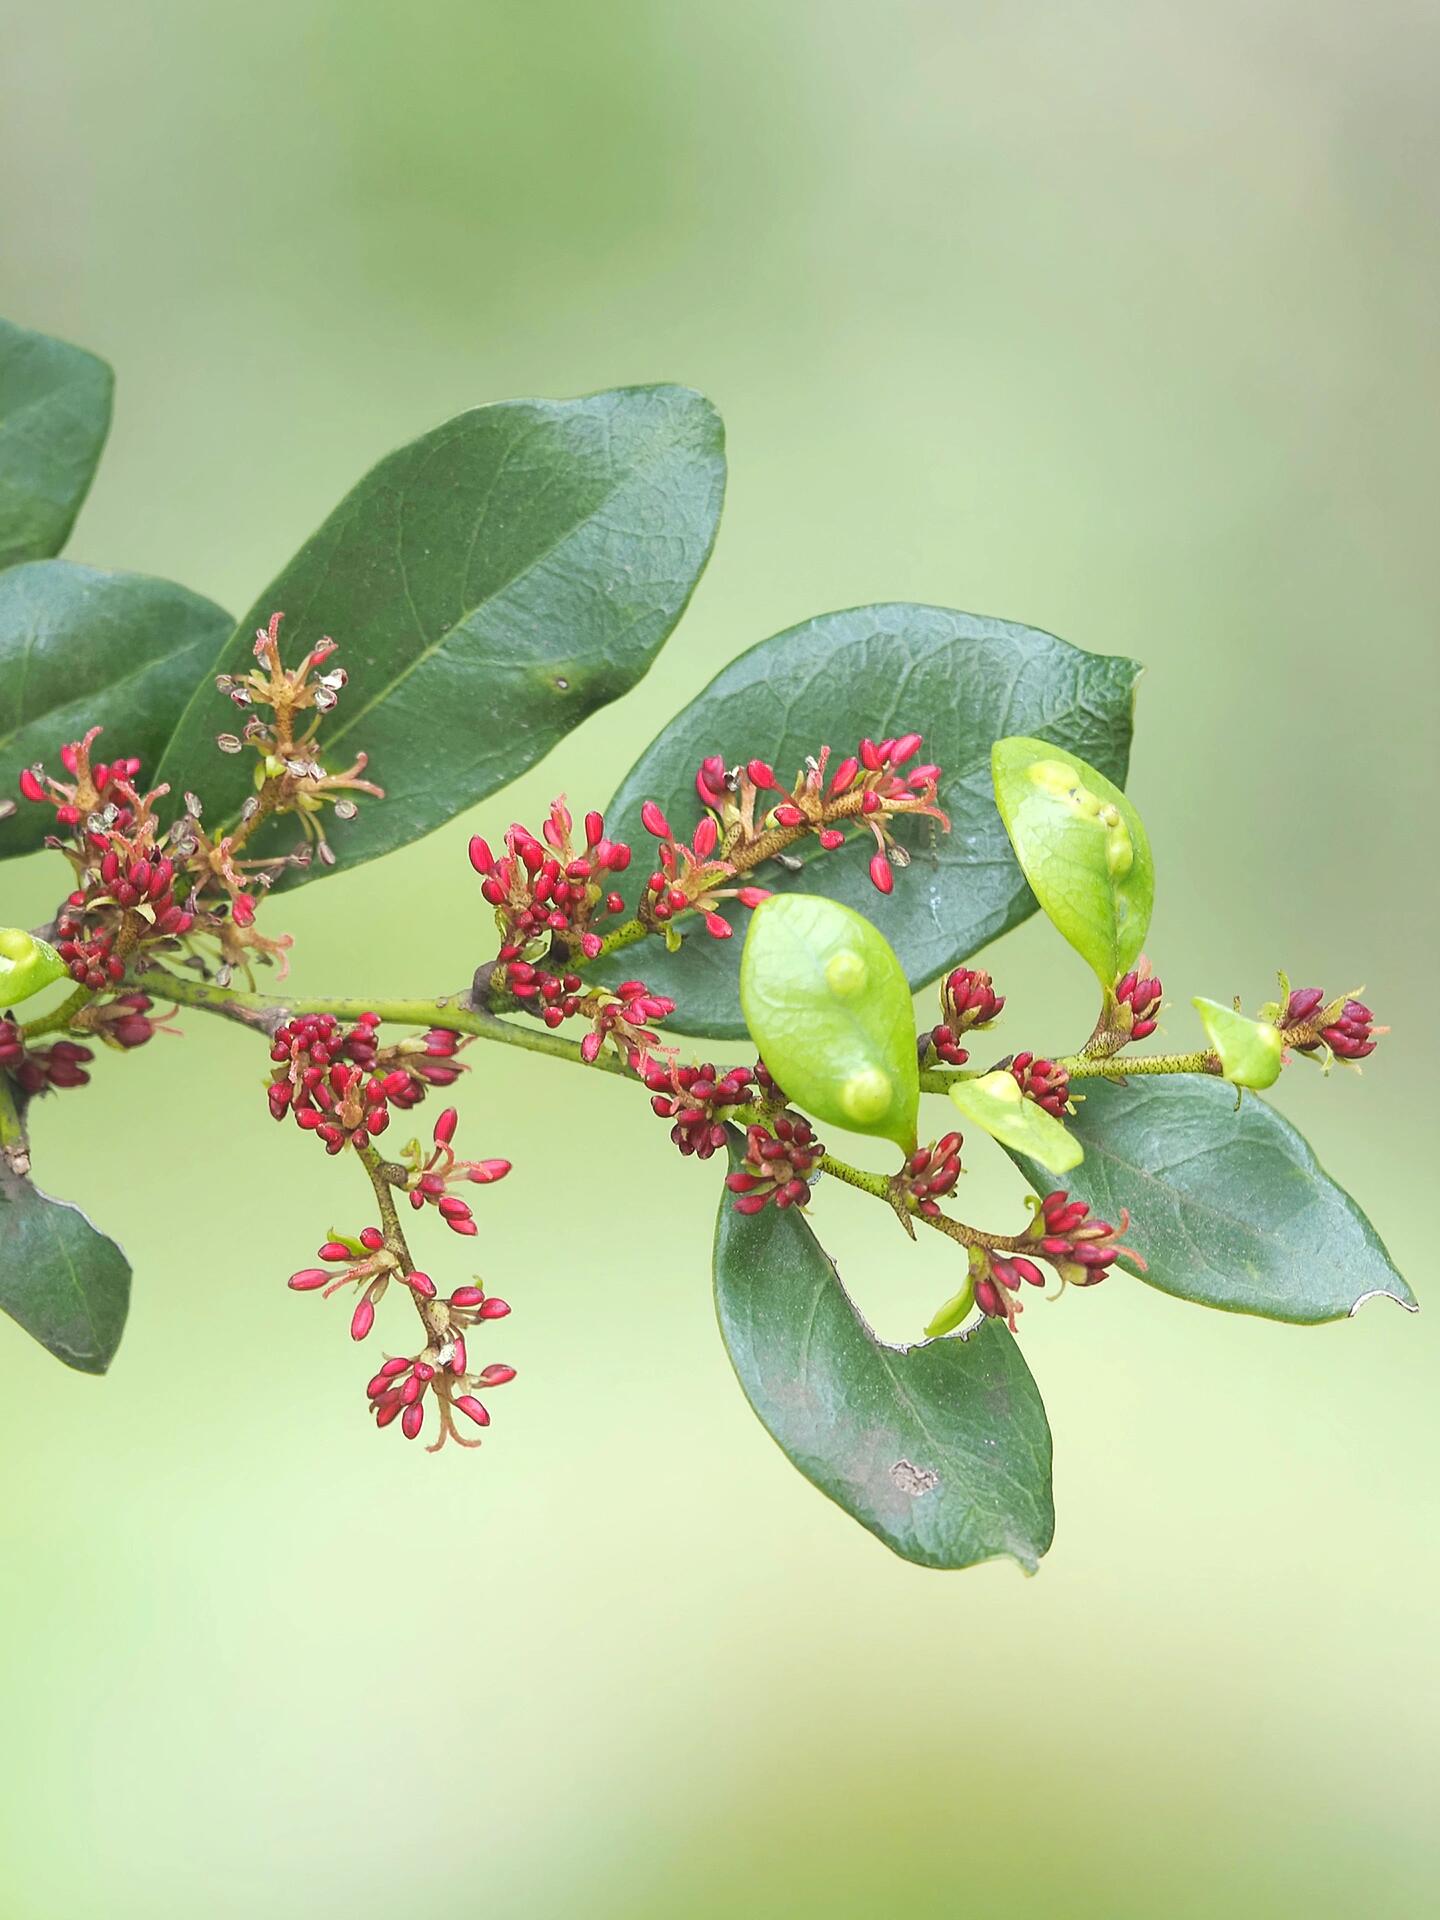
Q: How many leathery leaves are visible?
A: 7